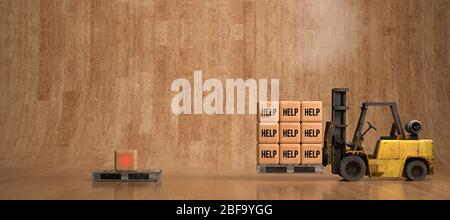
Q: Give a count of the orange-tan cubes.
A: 10